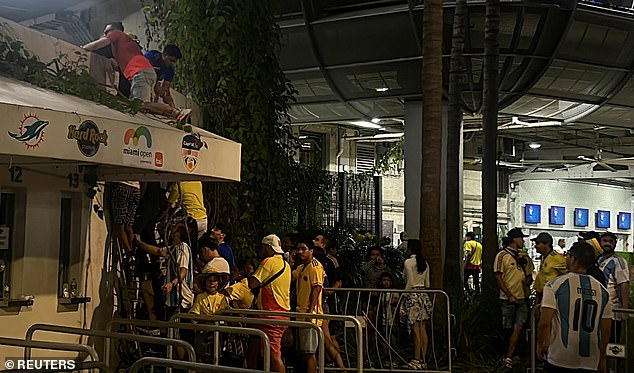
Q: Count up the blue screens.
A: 5